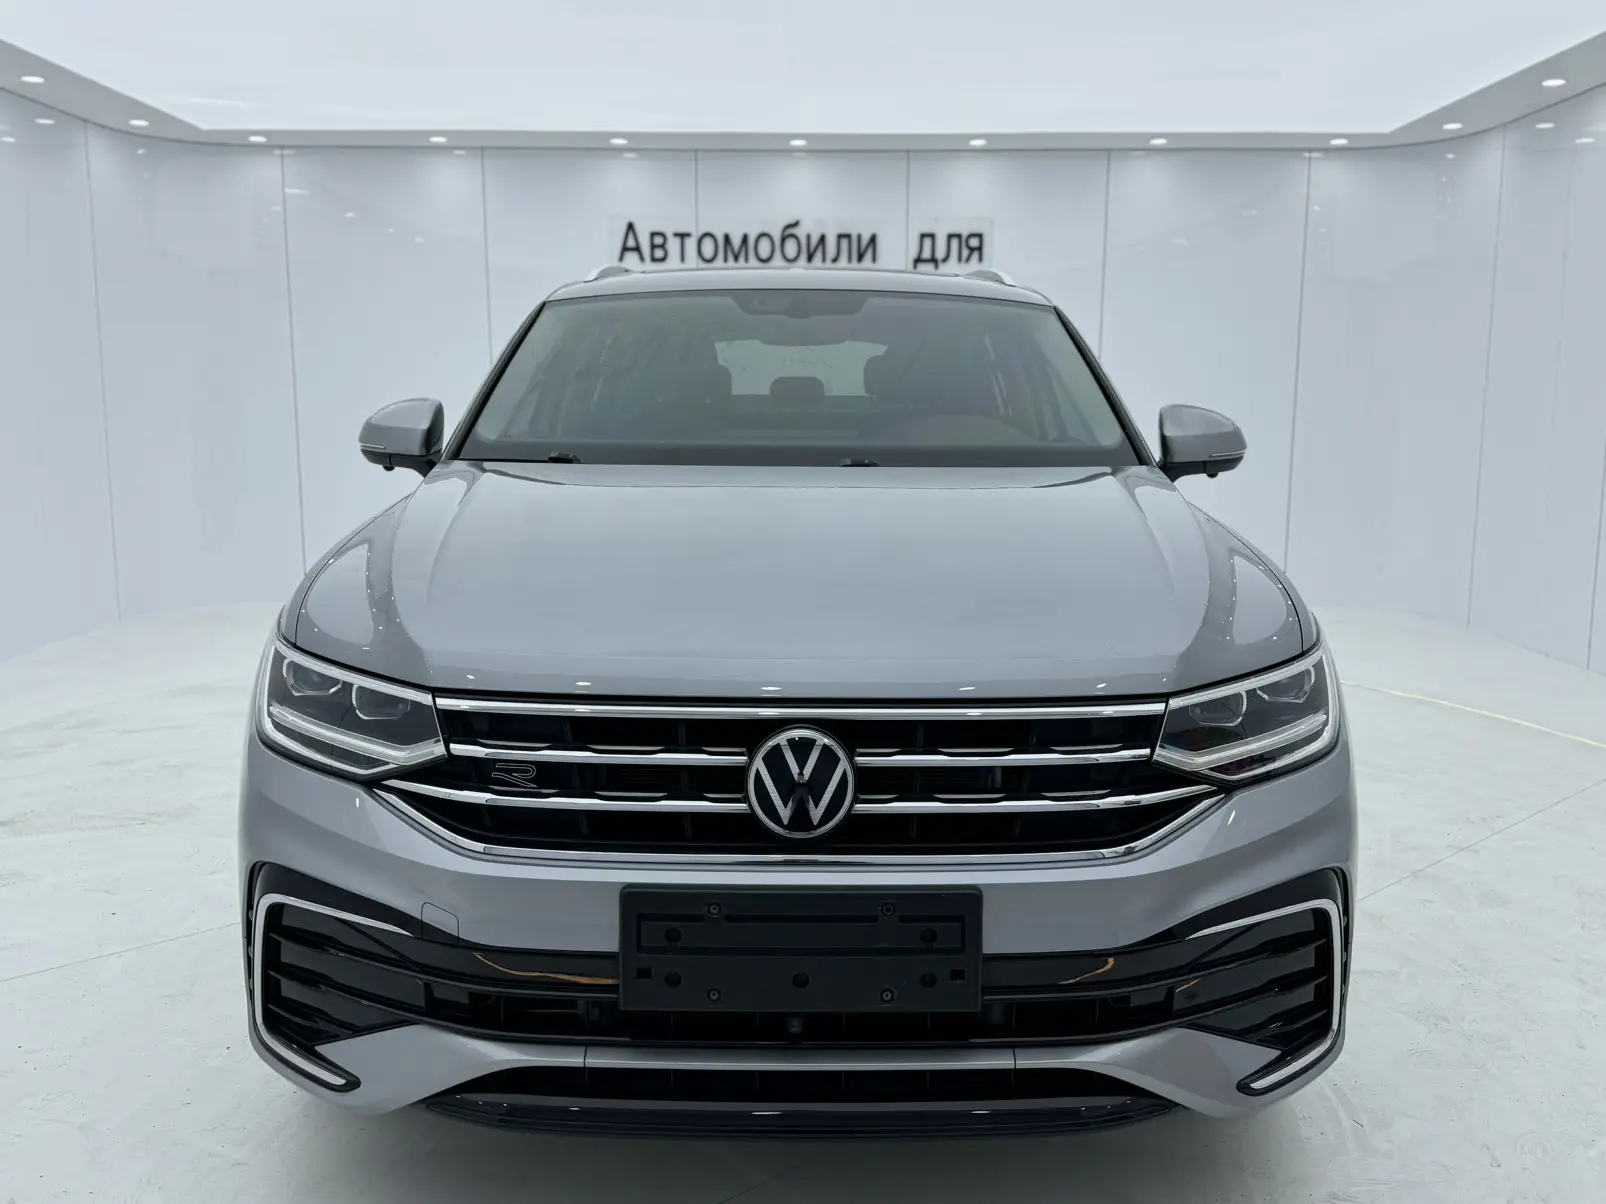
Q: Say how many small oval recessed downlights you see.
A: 11